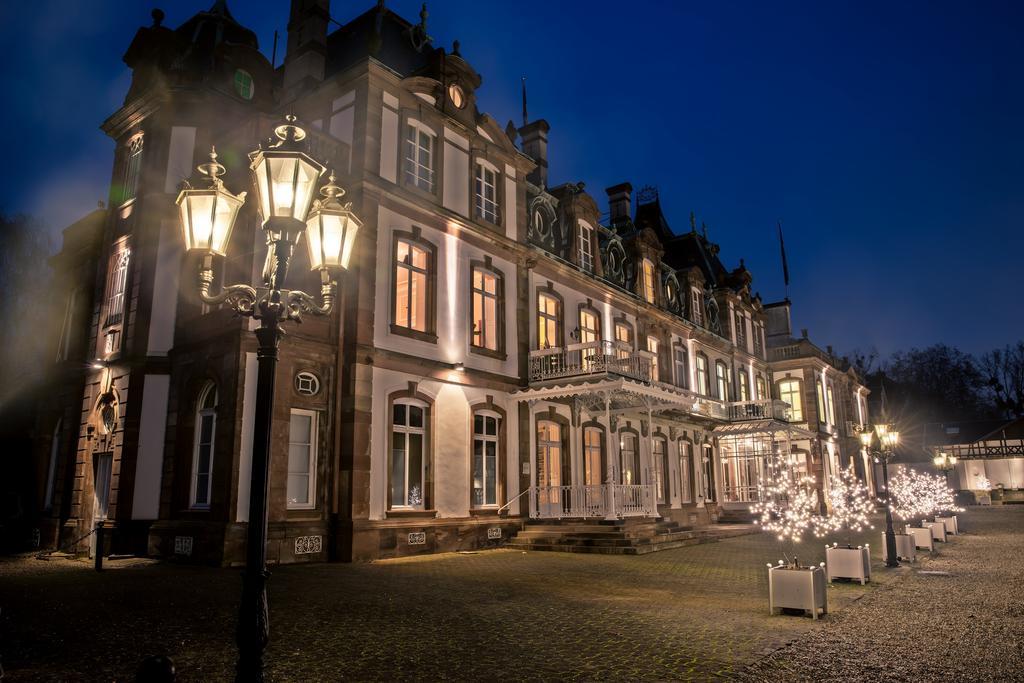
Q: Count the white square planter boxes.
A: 6